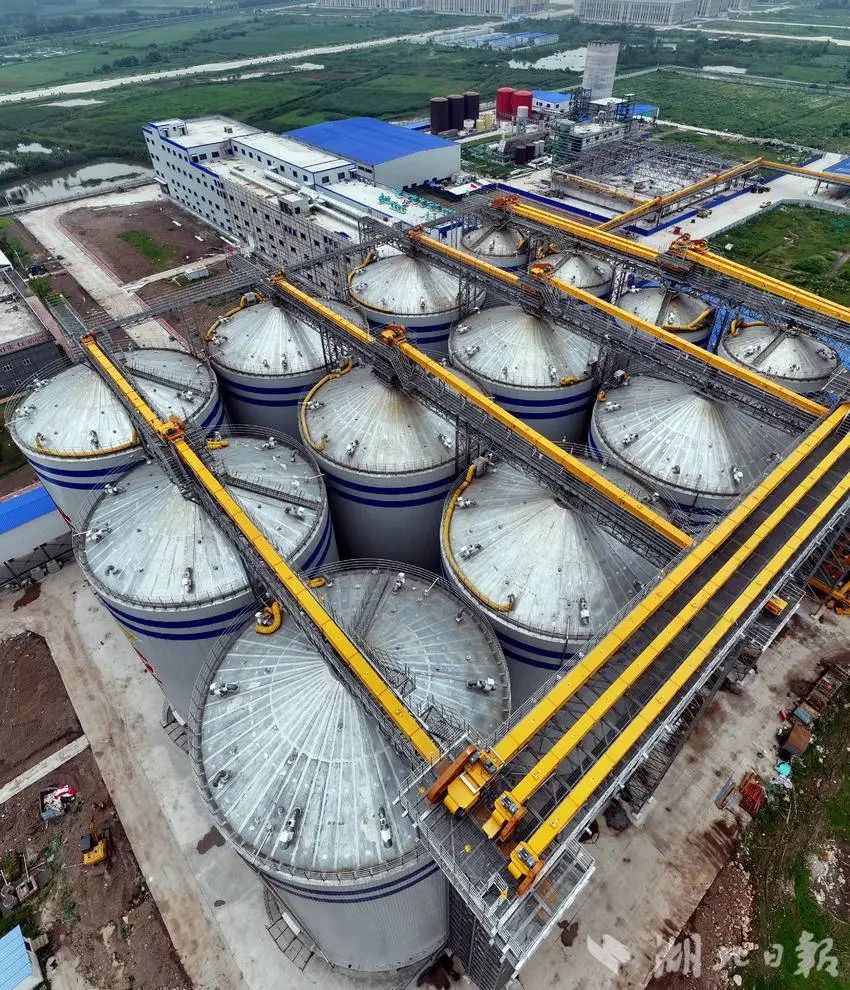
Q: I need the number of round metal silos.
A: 13